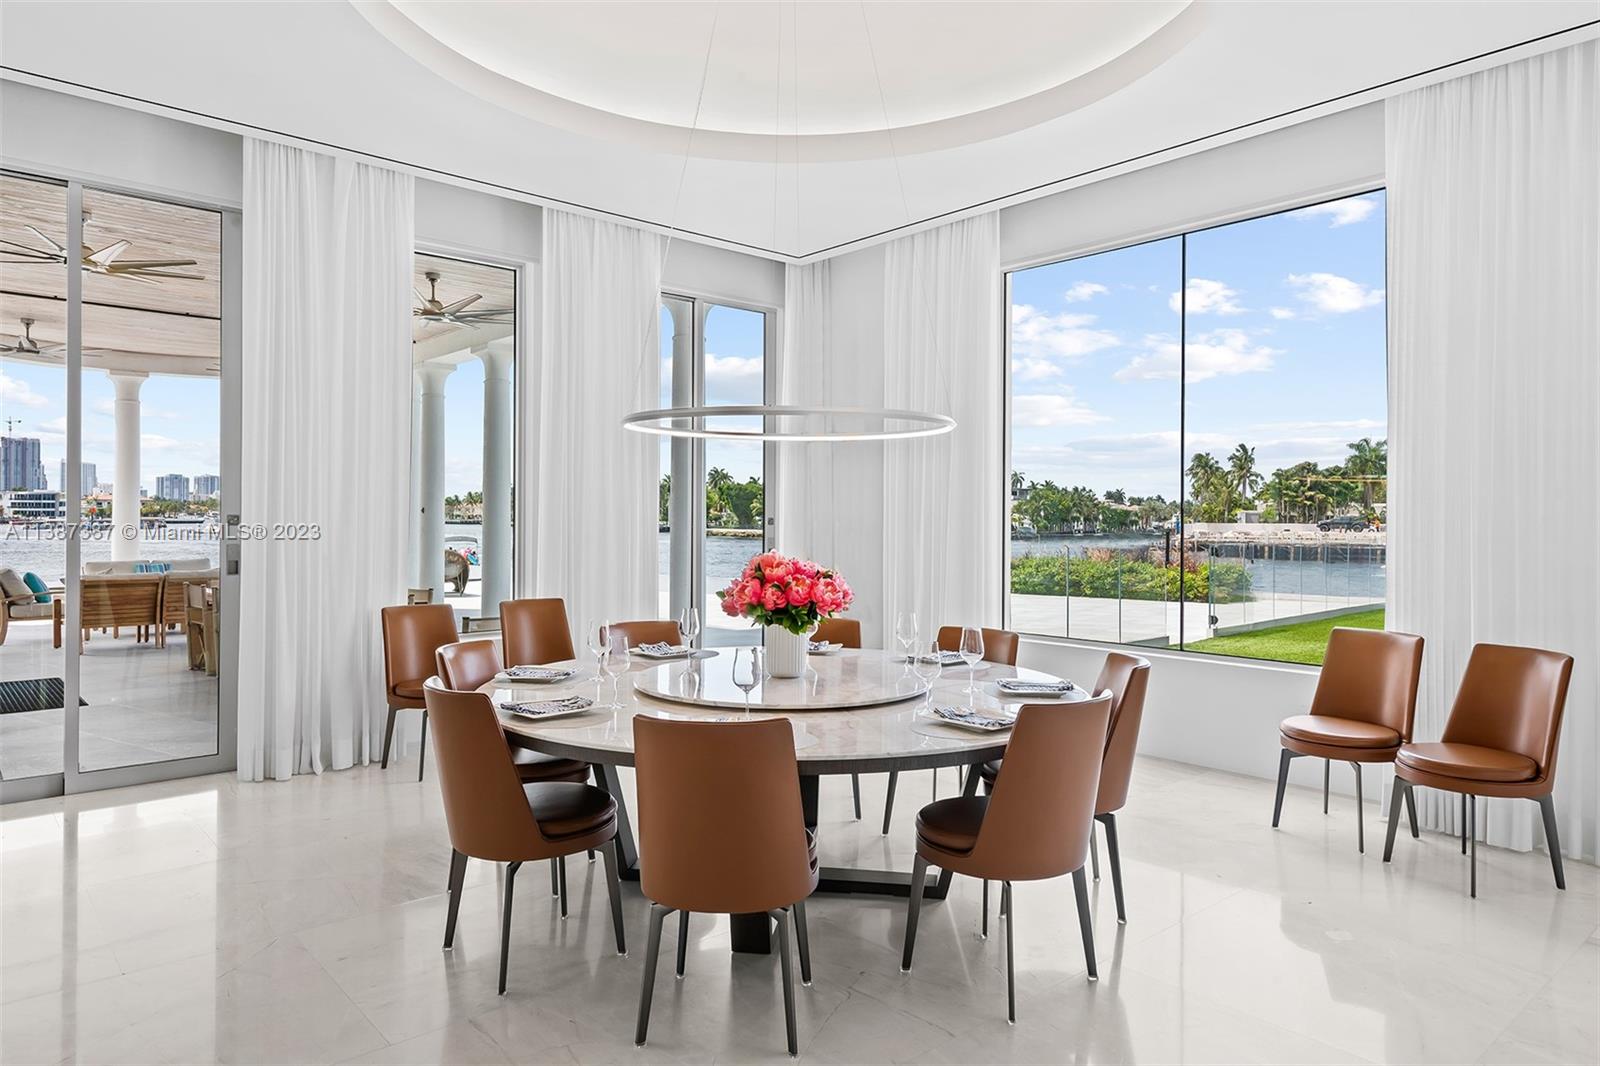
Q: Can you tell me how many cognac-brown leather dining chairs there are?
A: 12